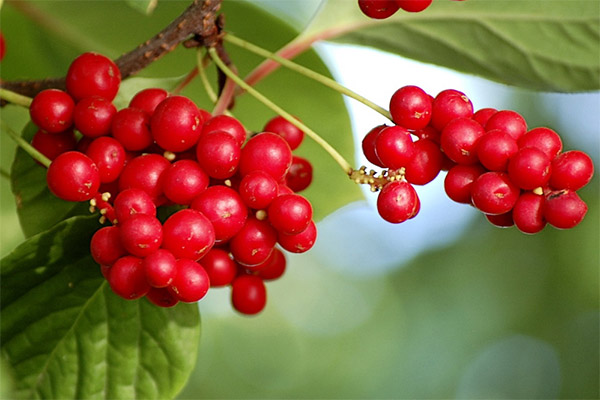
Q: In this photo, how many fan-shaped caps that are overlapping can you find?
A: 0